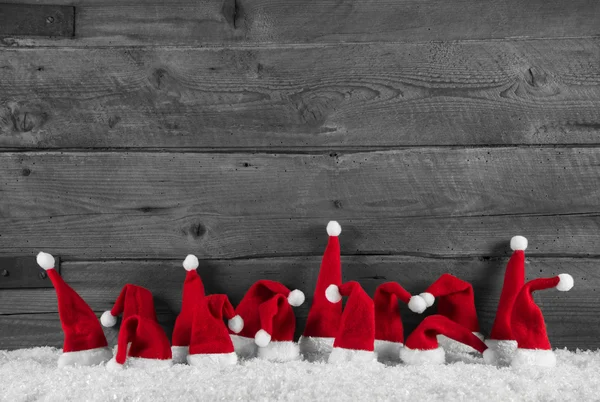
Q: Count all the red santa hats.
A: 14